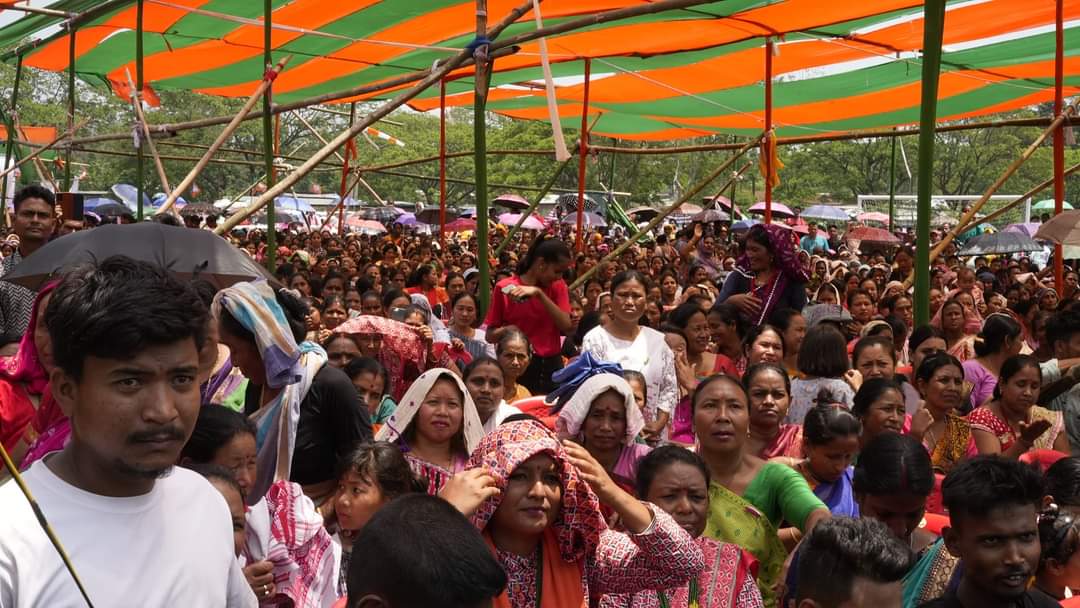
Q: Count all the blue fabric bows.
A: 1